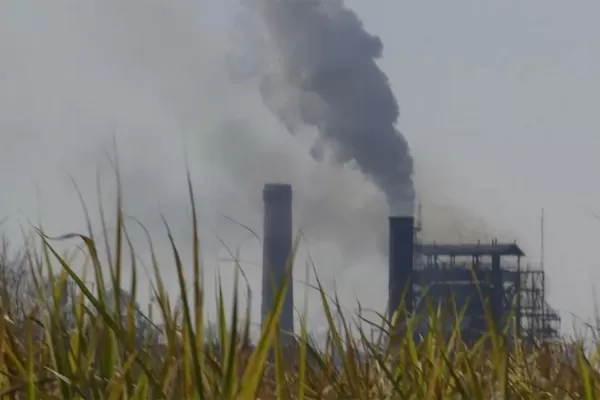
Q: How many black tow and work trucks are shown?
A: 0